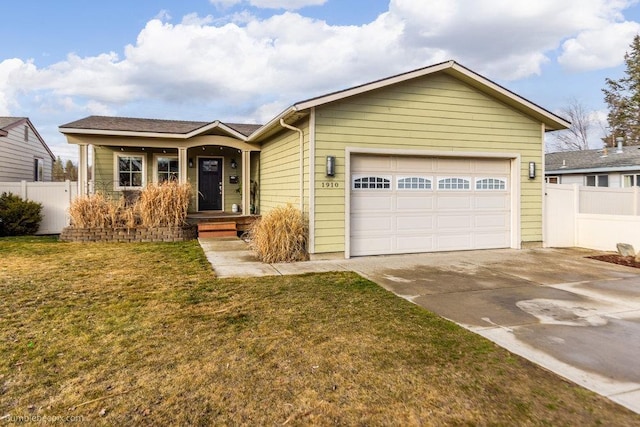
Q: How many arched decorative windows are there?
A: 4